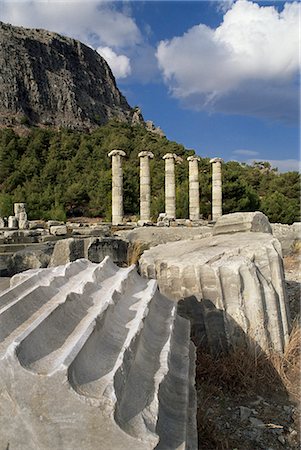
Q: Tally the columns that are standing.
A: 5